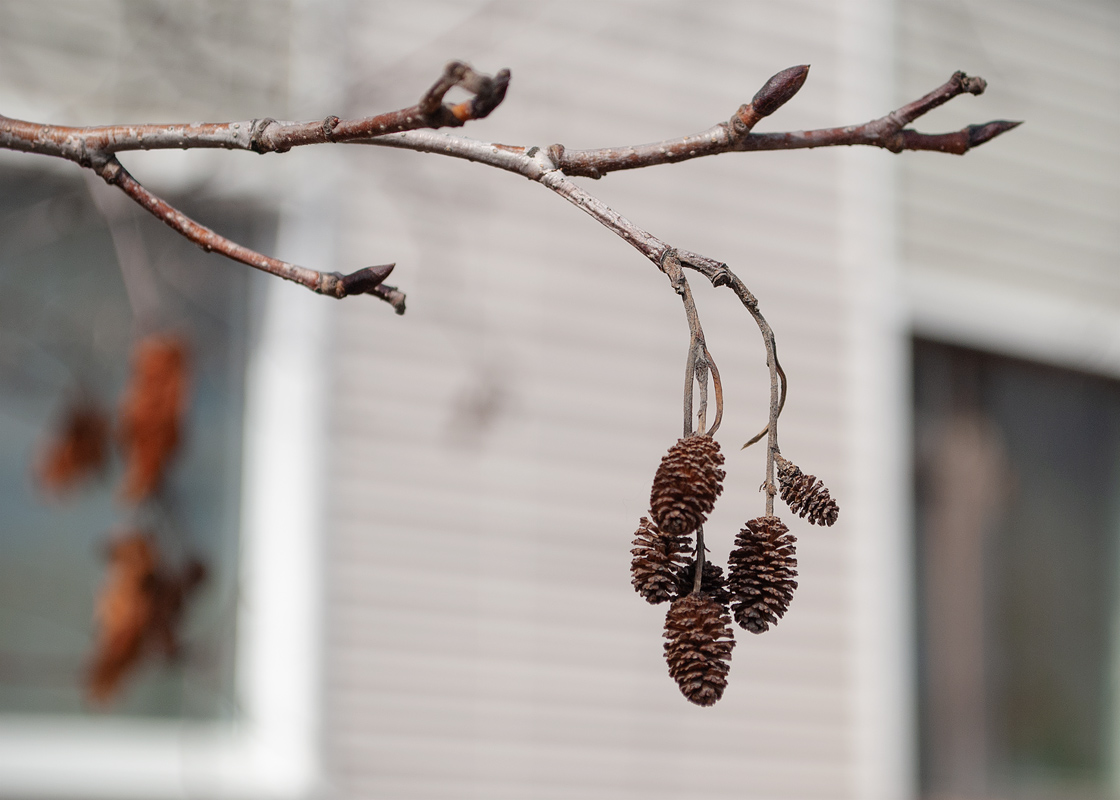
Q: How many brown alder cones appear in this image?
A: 6